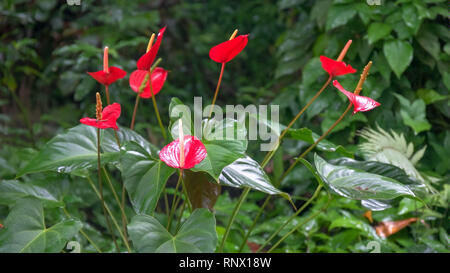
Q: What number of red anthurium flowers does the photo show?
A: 8